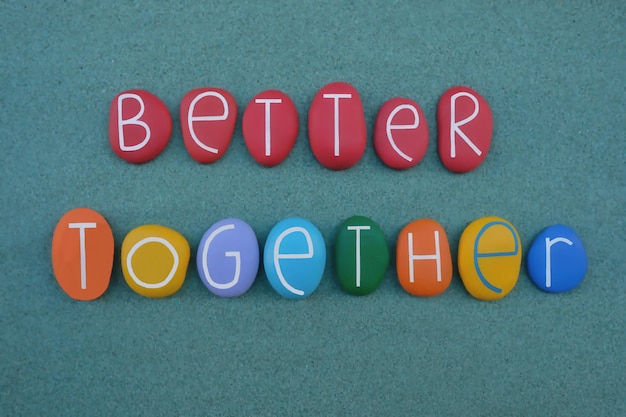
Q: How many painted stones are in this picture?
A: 14